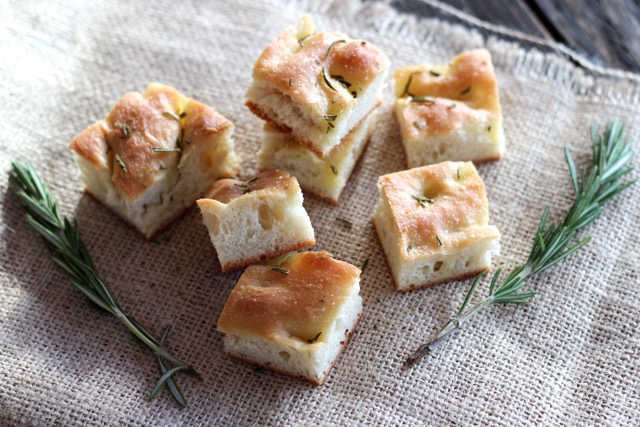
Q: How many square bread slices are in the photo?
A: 7